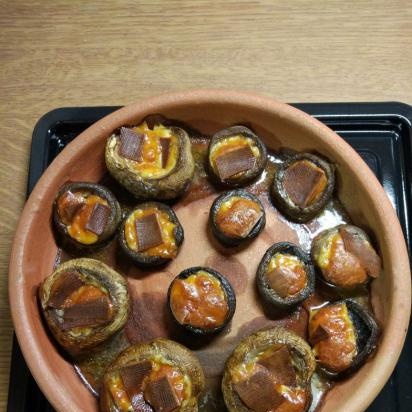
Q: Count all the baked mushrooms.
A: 13